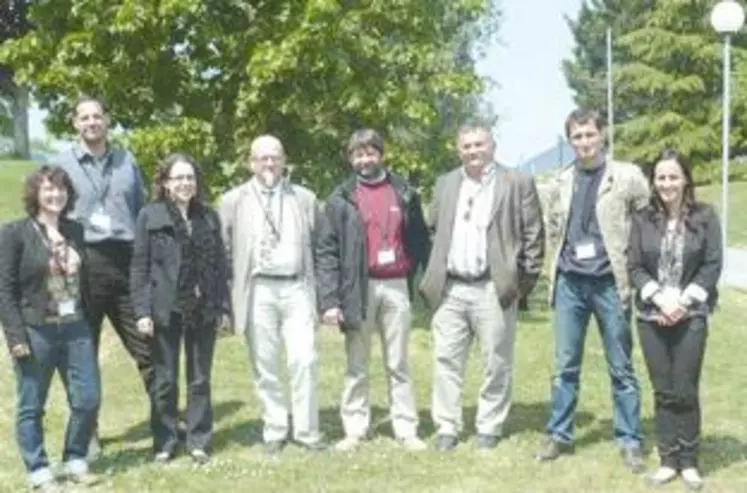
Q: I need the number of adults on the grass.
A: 8